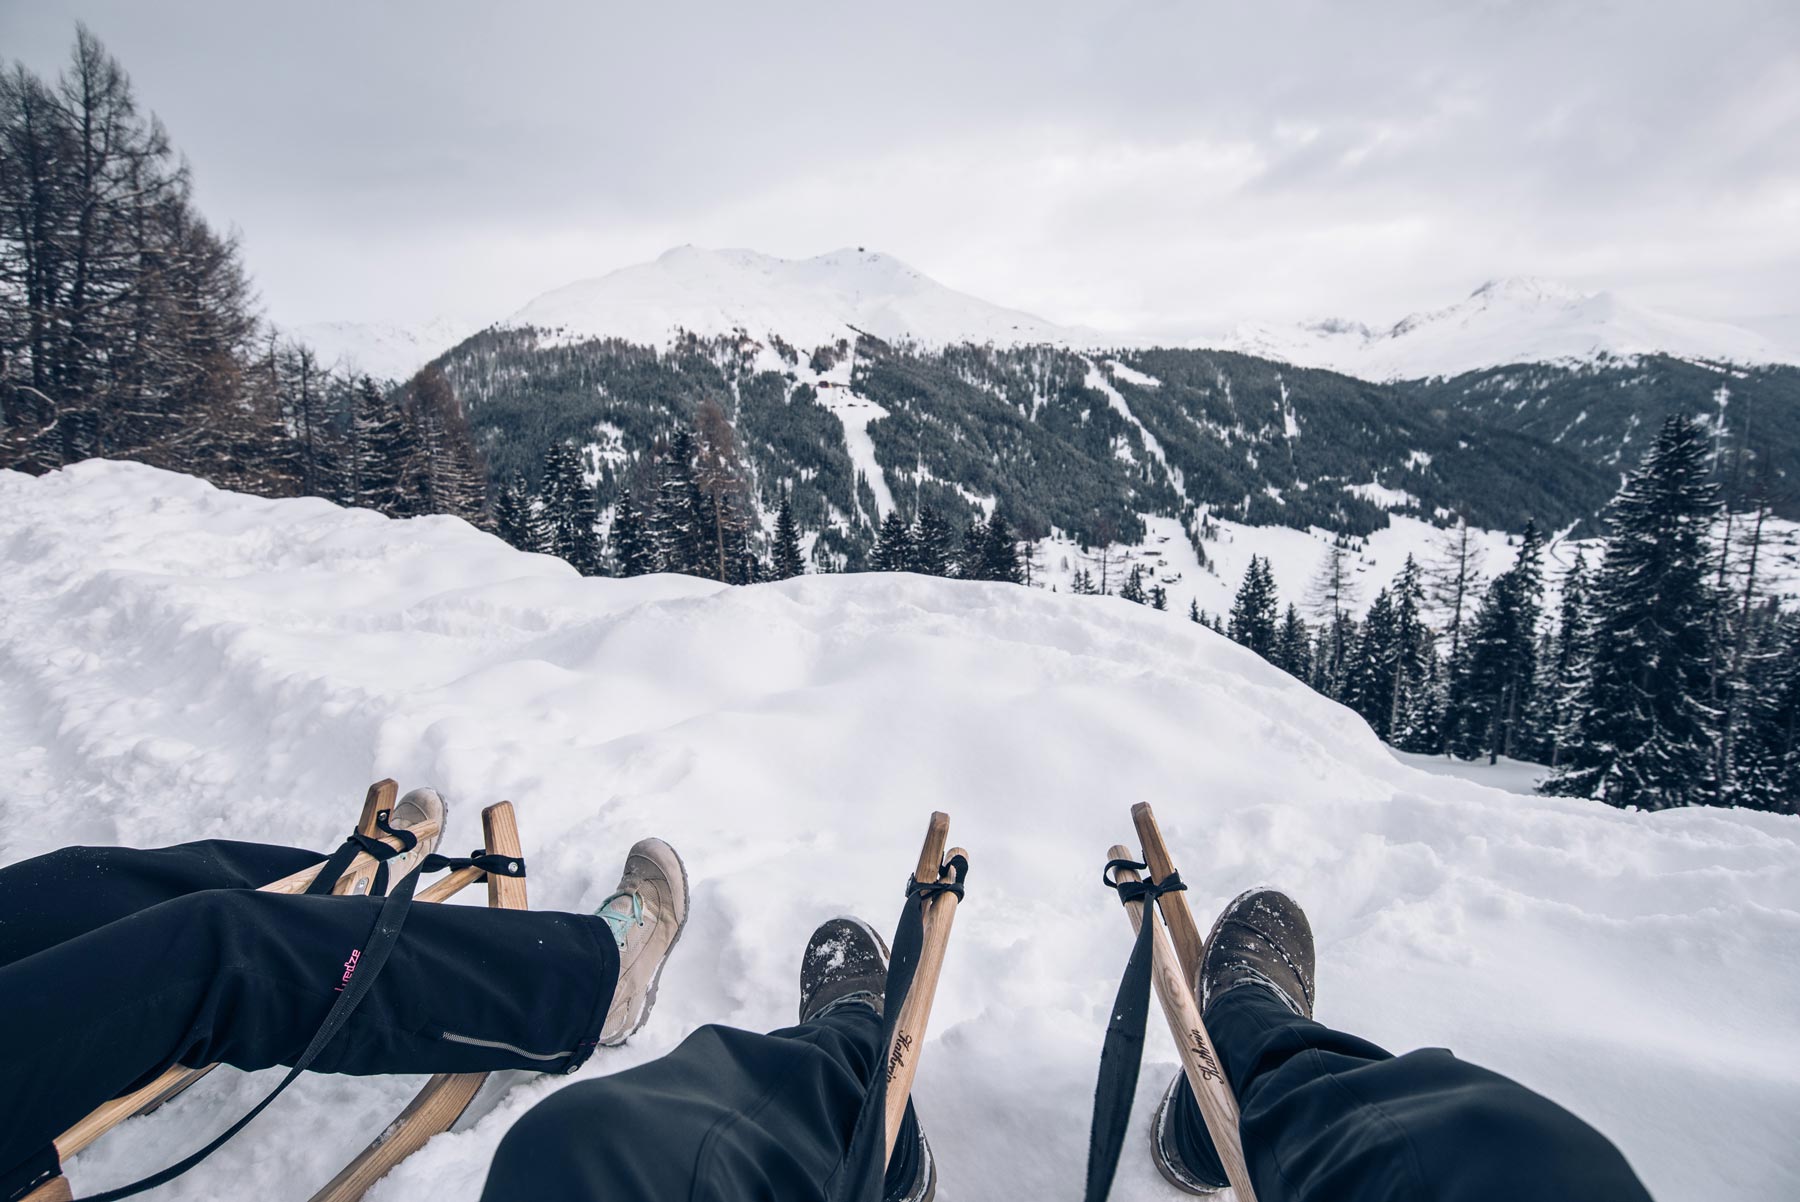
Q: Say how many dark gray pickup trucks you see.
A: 0